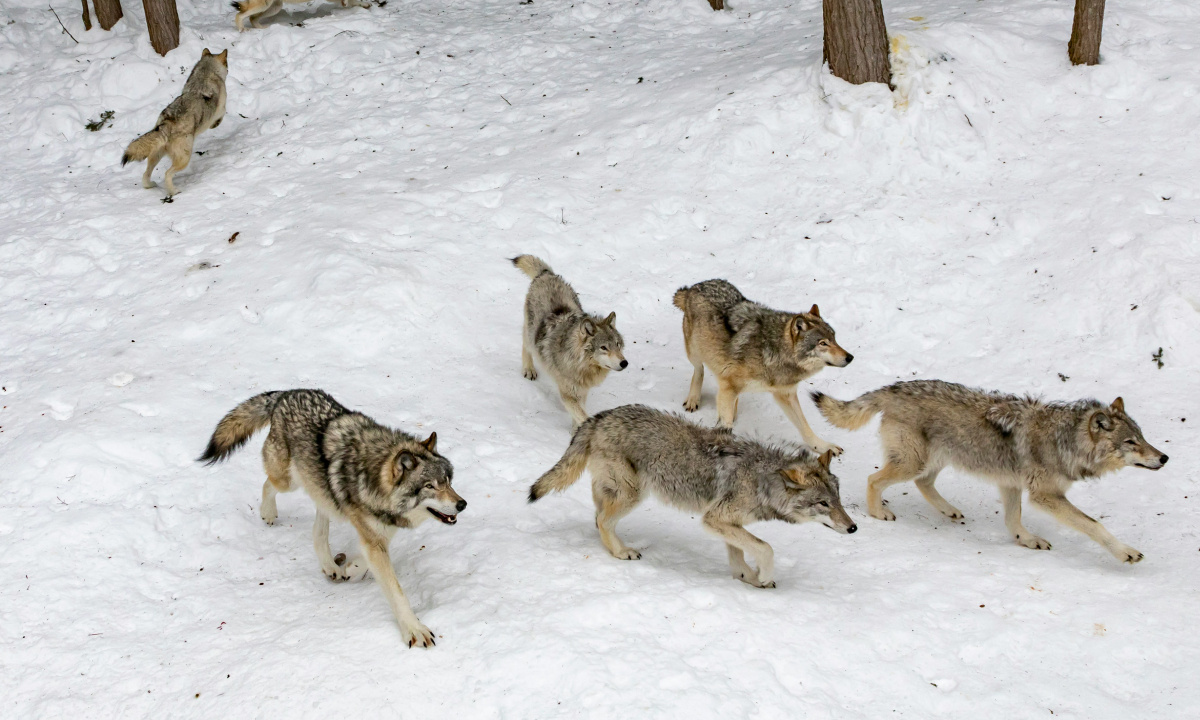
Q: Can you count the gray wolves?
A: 7